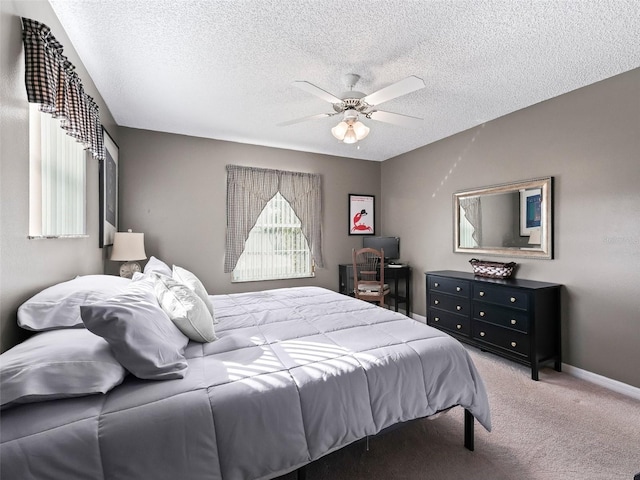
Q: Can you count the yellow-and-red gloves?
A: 0